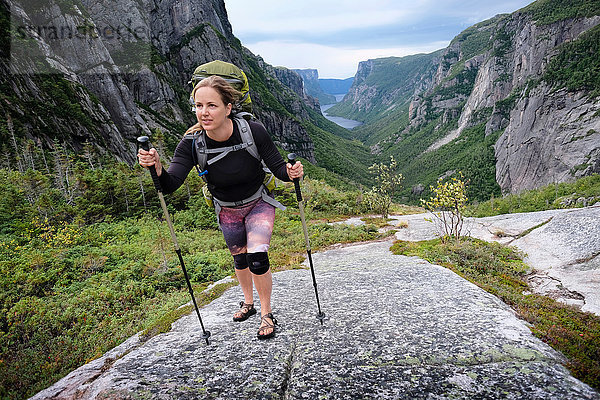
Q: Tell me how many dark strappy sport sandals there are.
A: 2